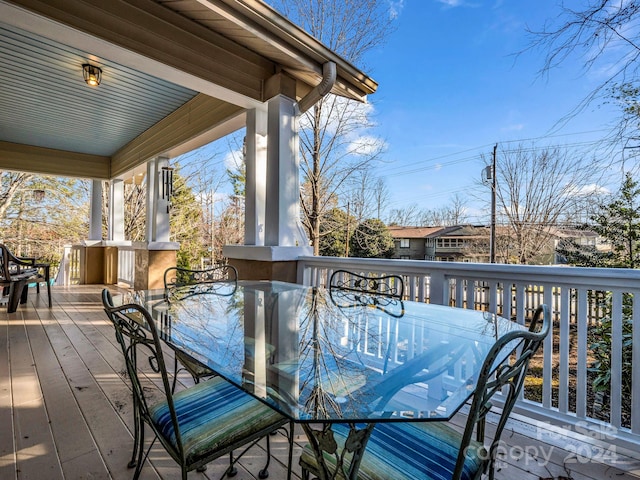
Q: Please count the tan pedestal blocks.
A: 3